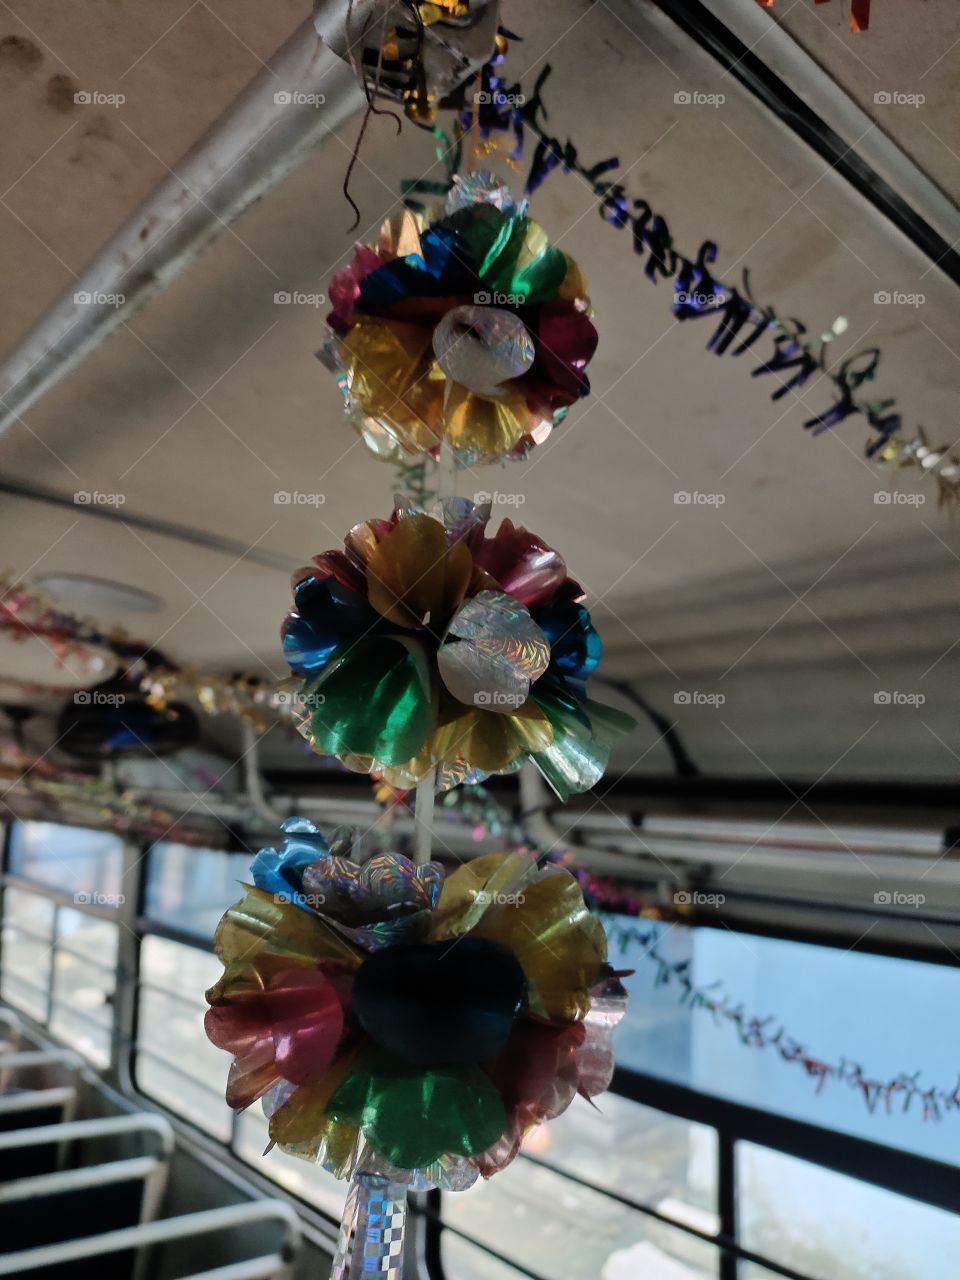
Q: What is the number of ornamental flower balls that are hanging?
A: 3